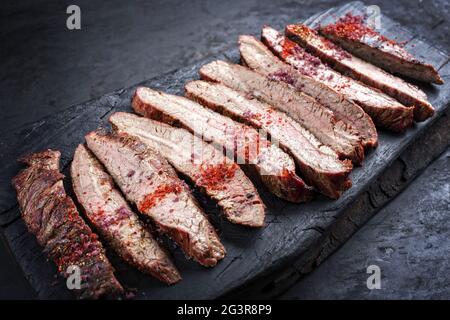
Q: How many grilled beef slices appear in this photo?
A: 11